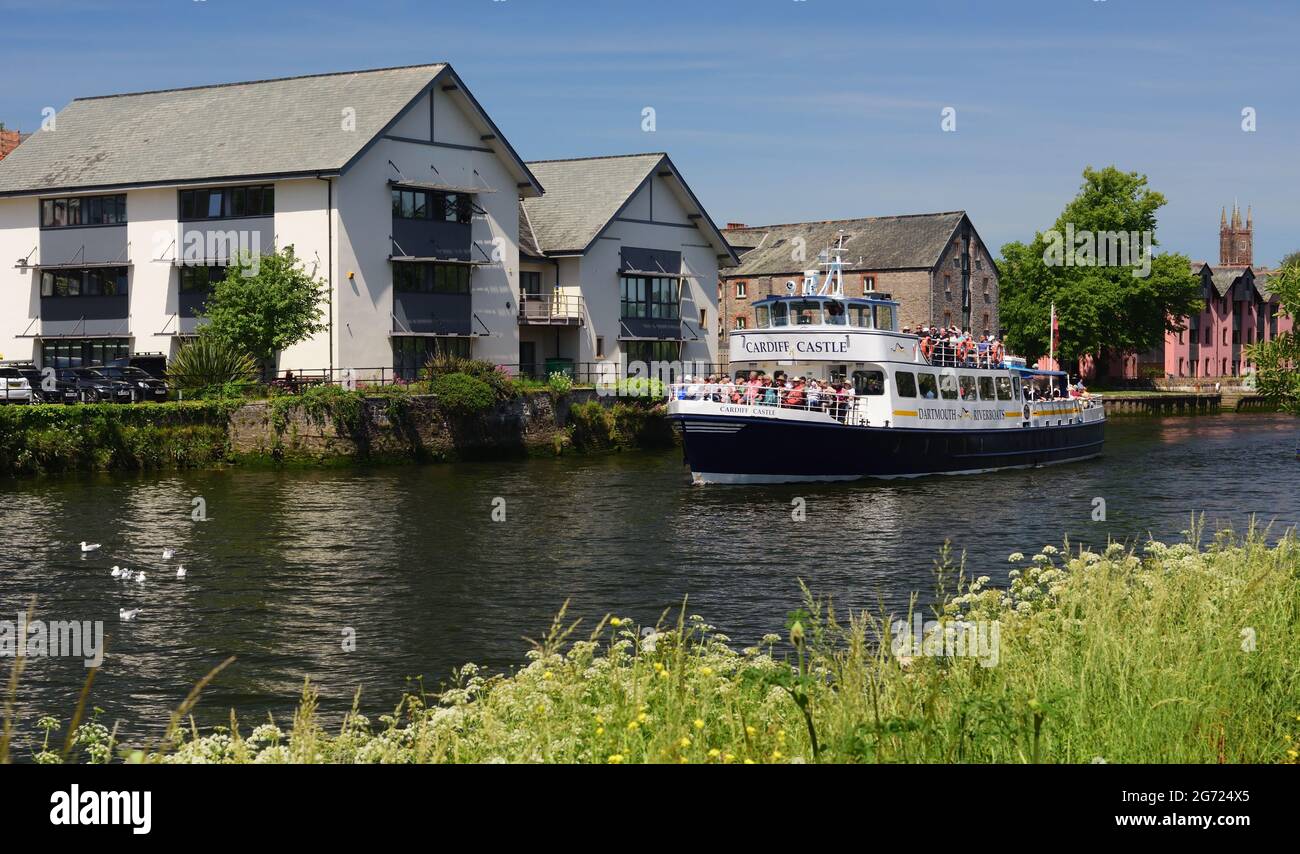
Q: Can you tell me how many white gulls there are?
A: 7